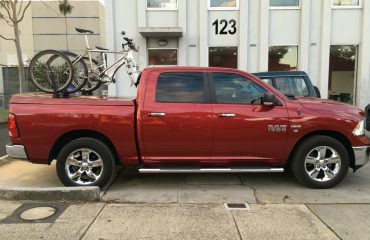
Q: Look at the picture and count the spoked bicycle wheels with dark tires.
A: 3